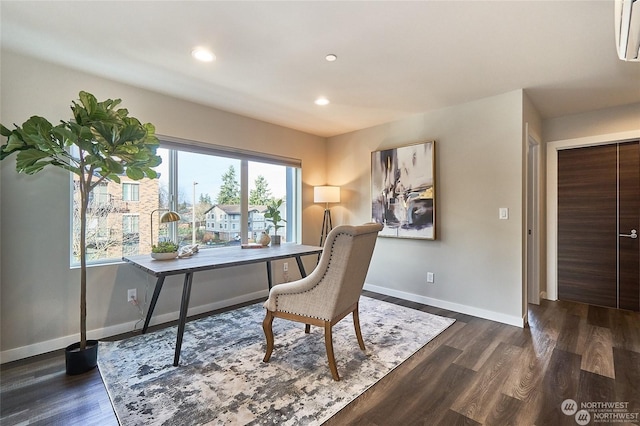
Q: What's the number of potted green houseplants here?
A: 3